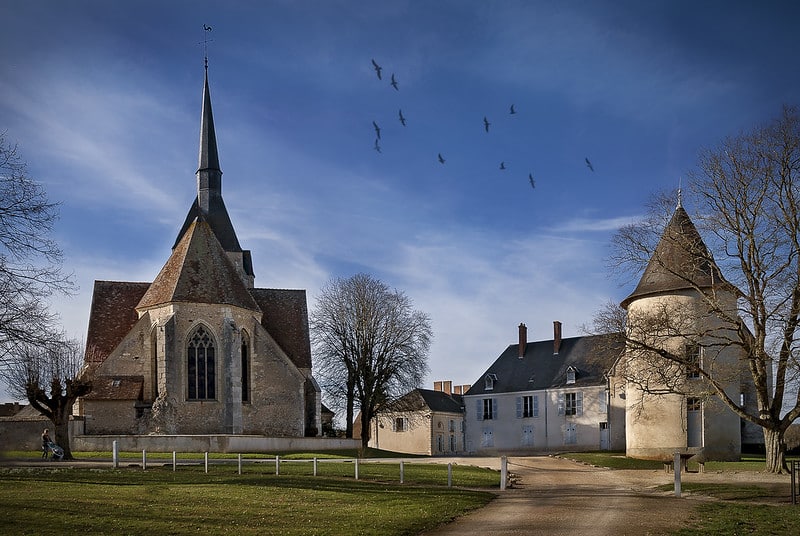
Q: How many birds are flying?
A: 11